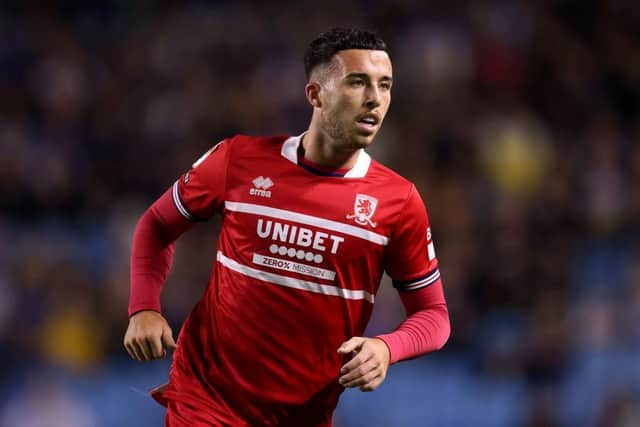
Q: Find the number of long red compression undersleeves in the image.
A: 2